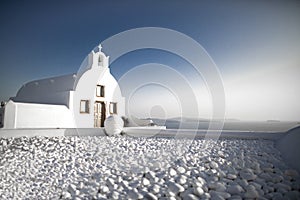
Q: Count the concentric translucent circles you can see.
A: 3